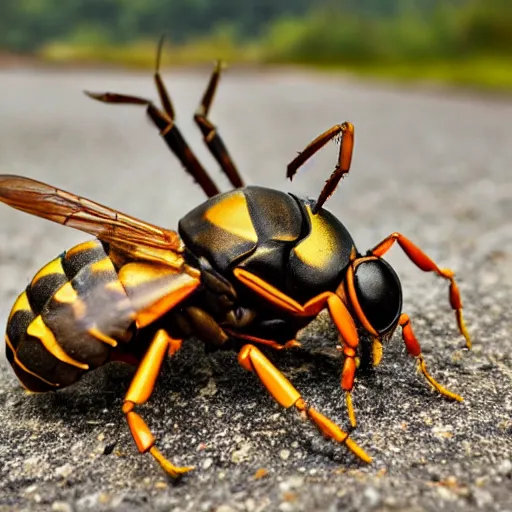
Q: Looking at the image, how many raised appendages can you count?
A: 3